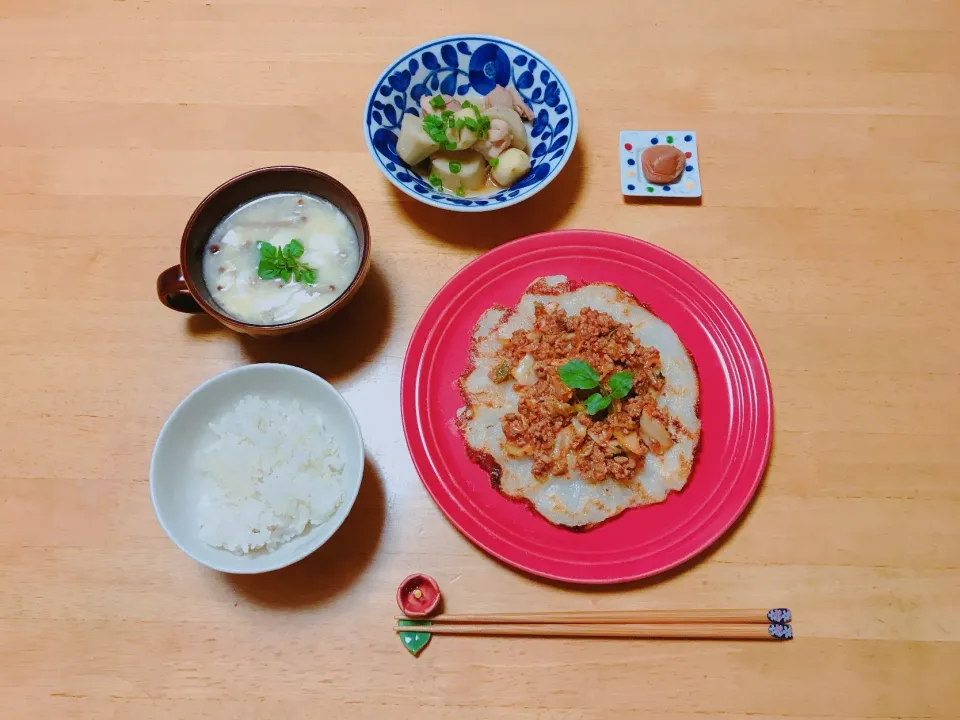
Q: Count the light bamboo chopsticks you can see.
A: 2